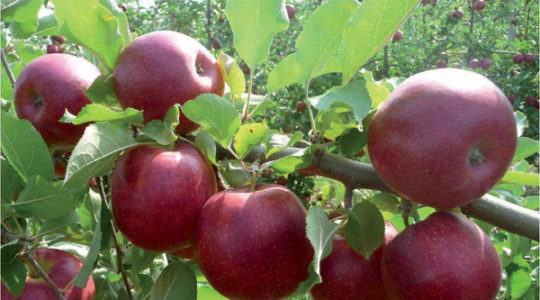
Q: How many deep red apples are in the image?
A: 8